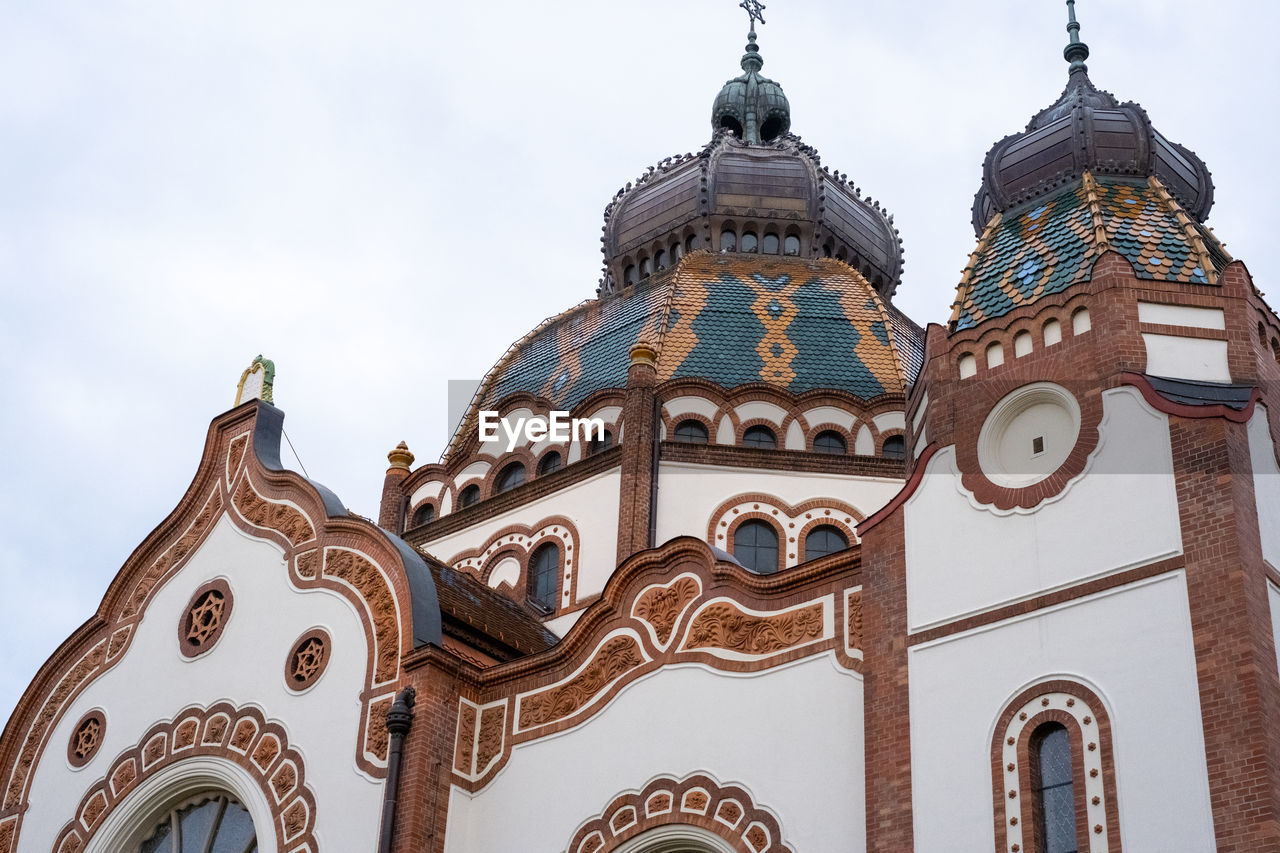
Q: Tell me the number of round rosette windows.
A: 3